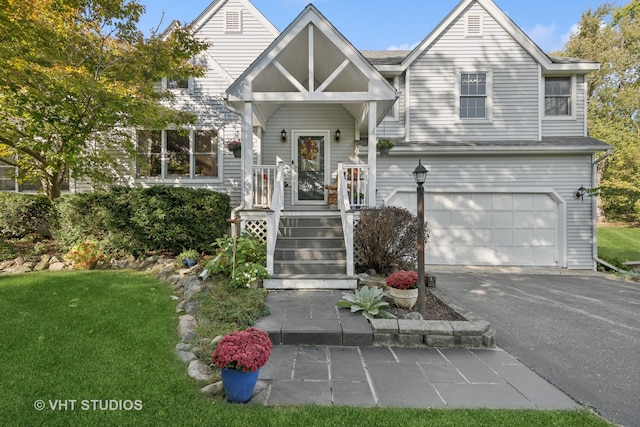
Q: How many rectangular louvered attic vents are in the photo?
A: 2